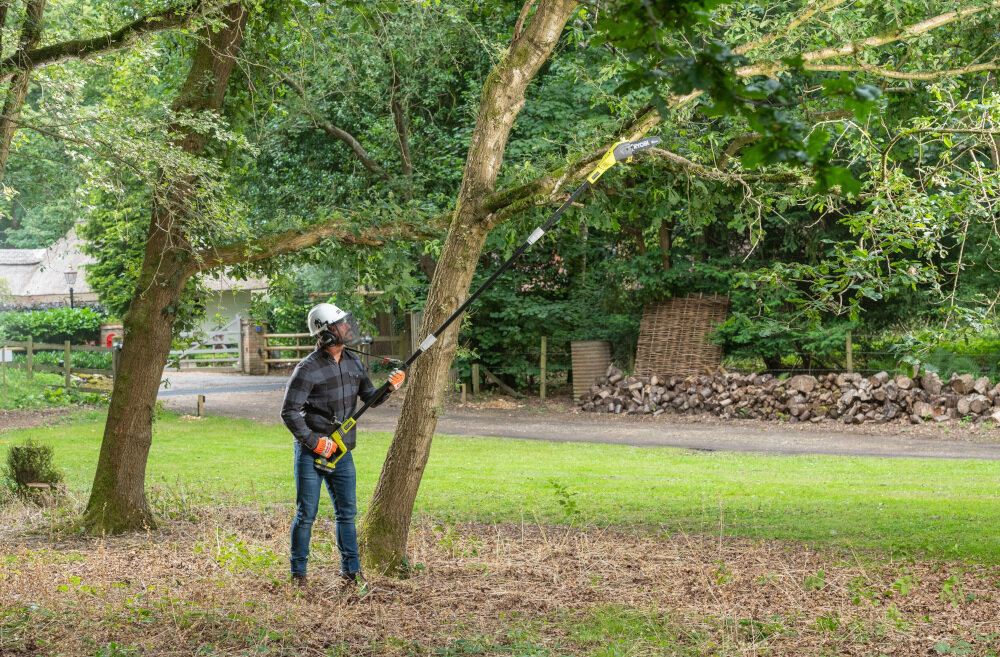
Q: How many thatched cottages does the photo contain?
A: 1